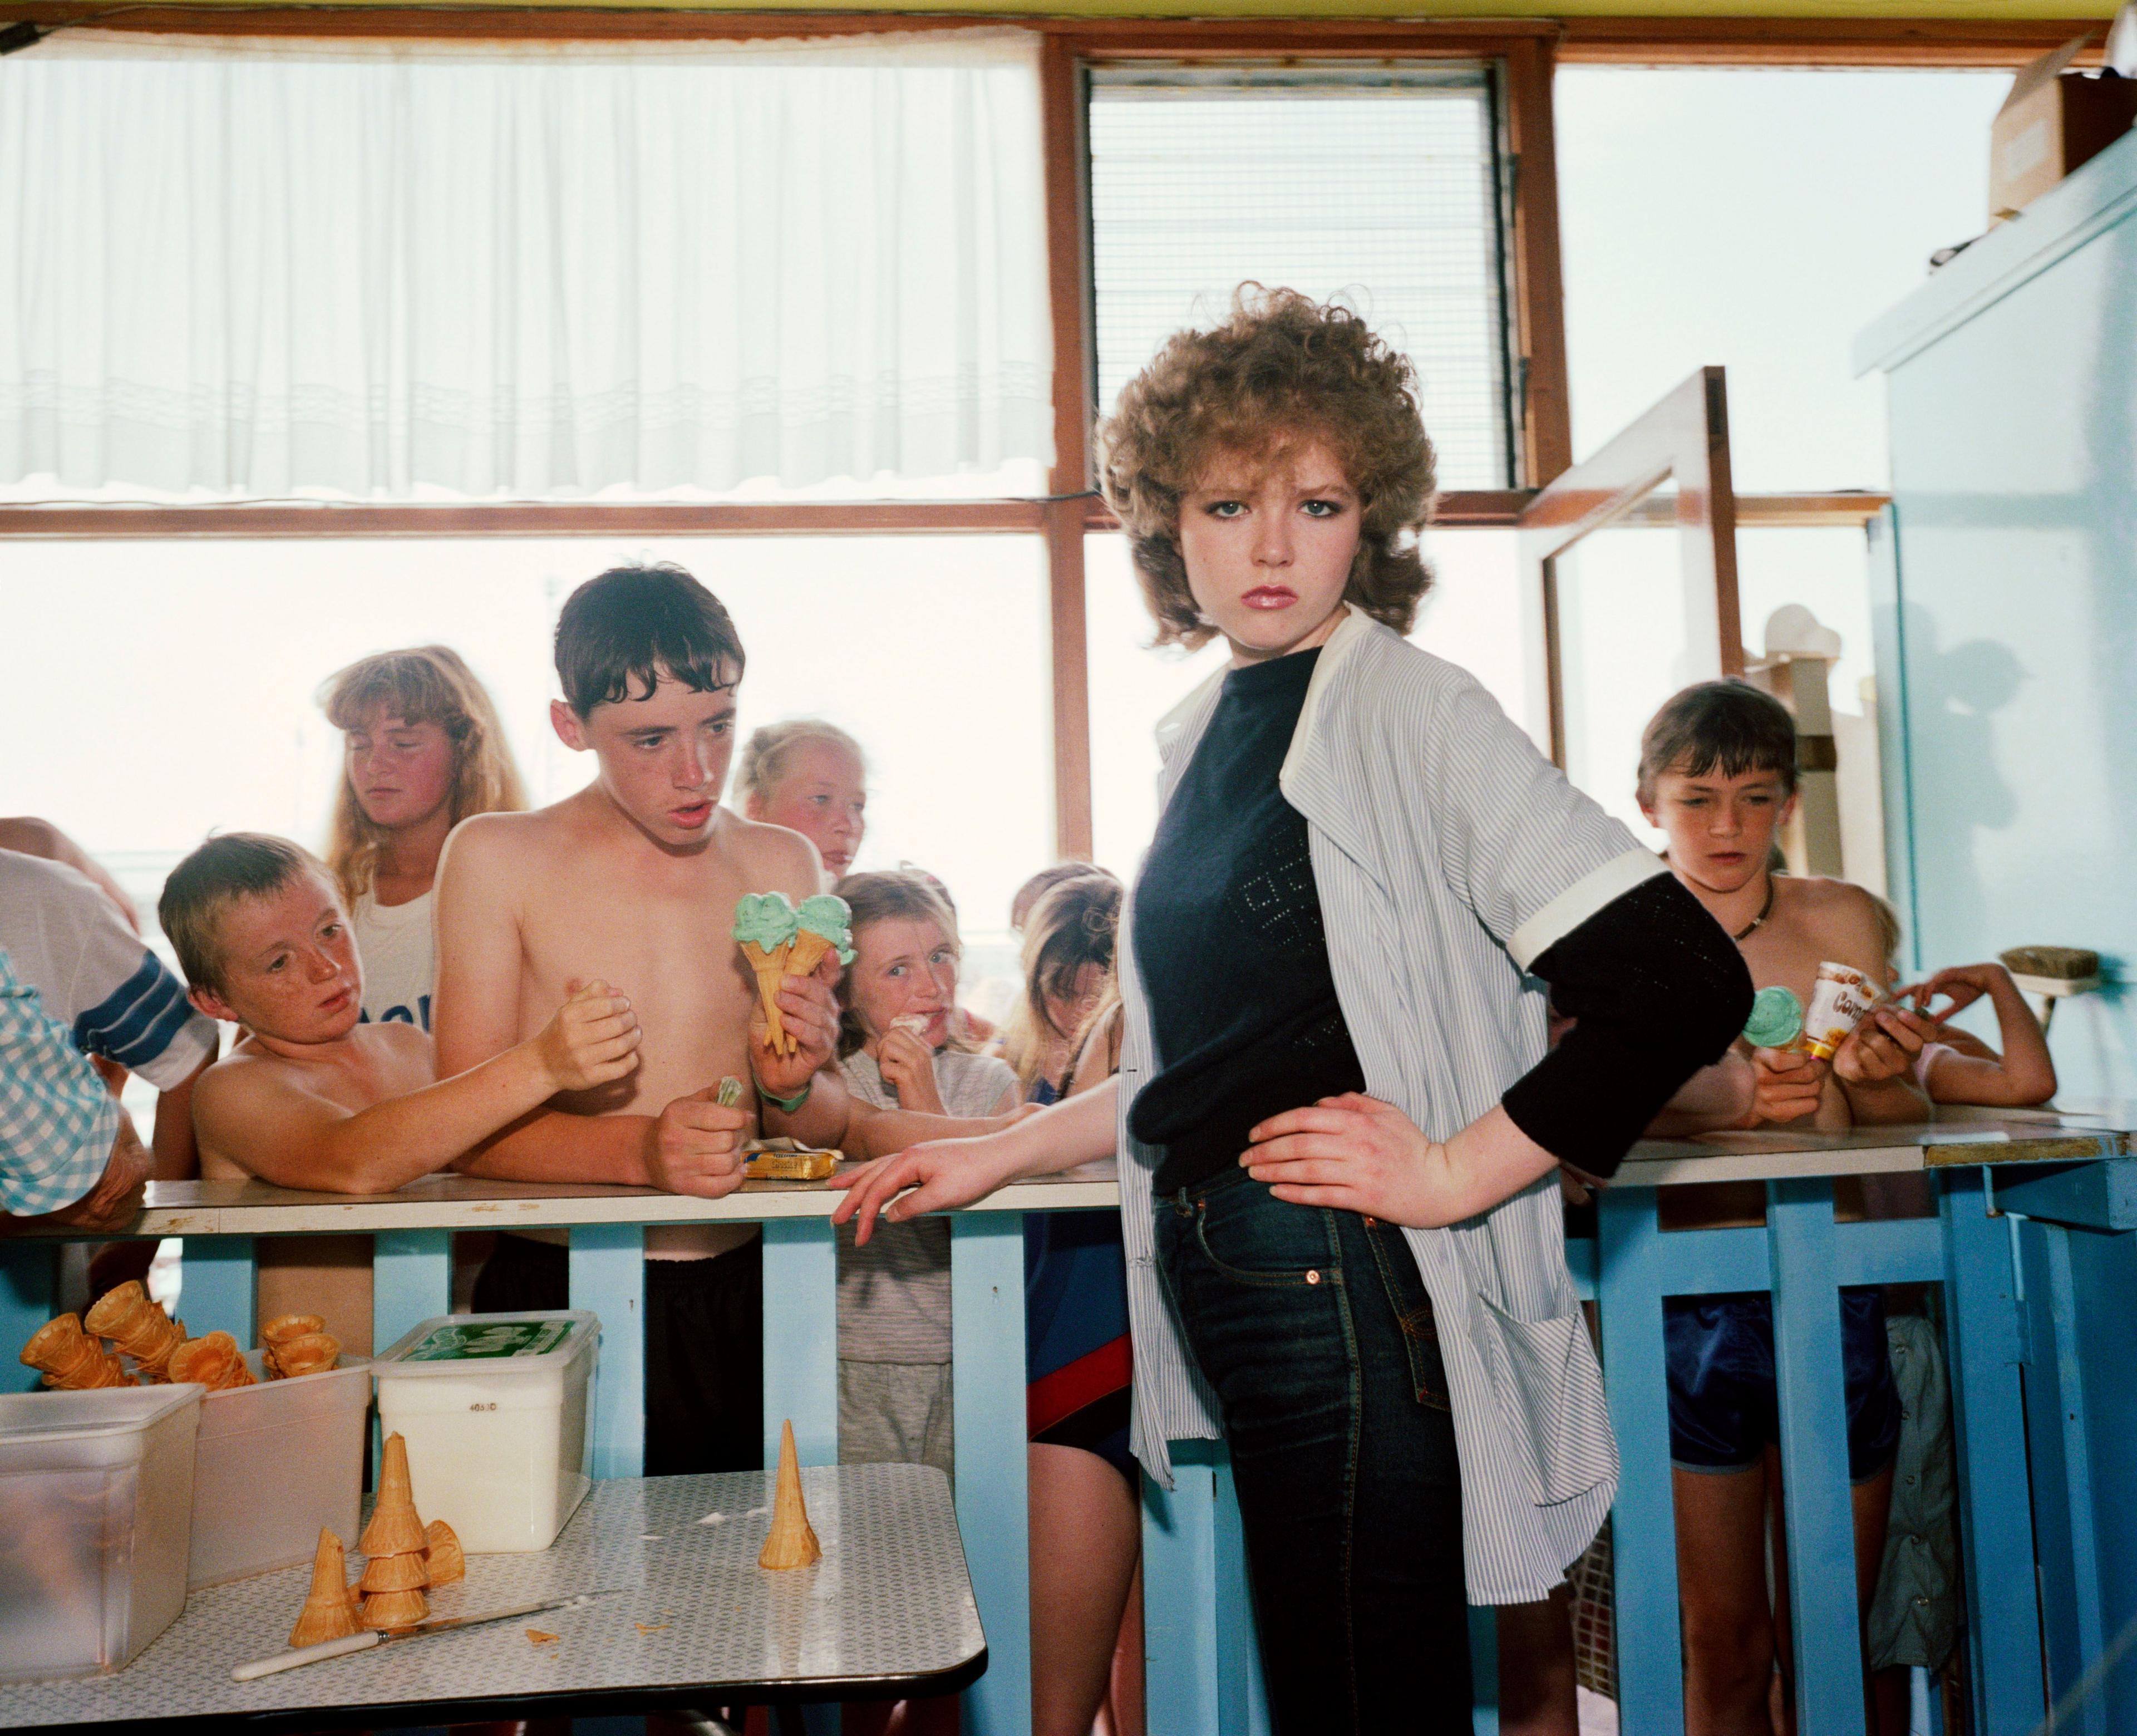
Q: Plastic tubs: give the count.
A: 3